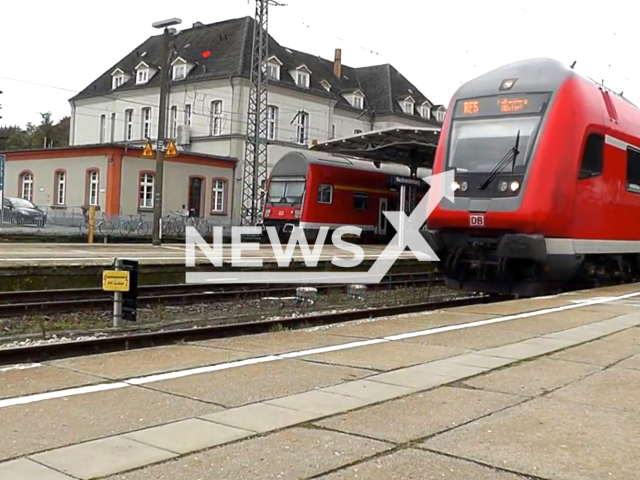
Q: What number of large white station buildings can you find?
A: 1